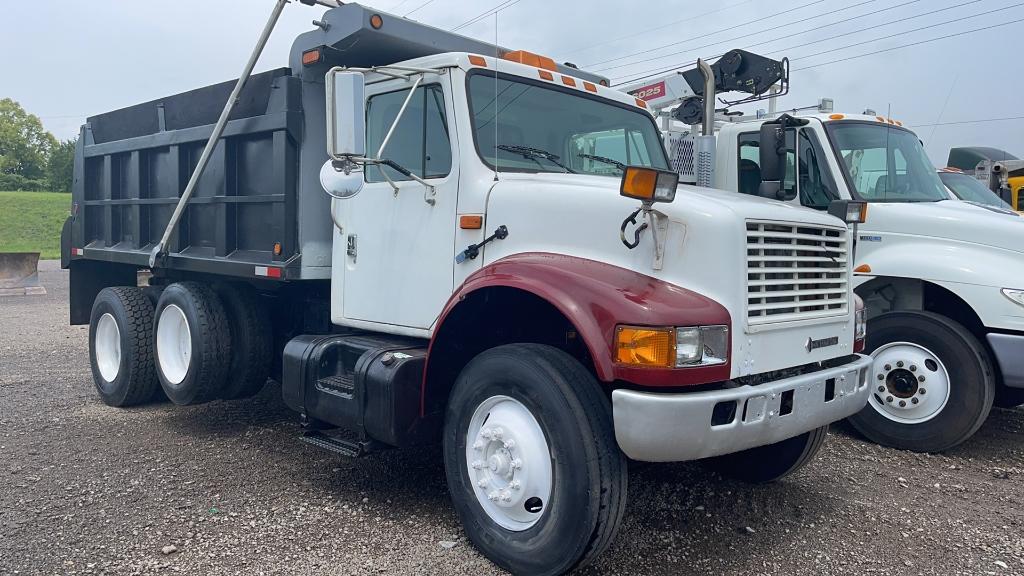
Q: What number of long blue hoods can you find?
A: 0